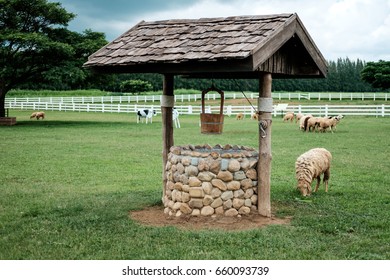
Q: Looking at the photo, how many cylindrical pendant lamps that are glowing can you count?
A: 0